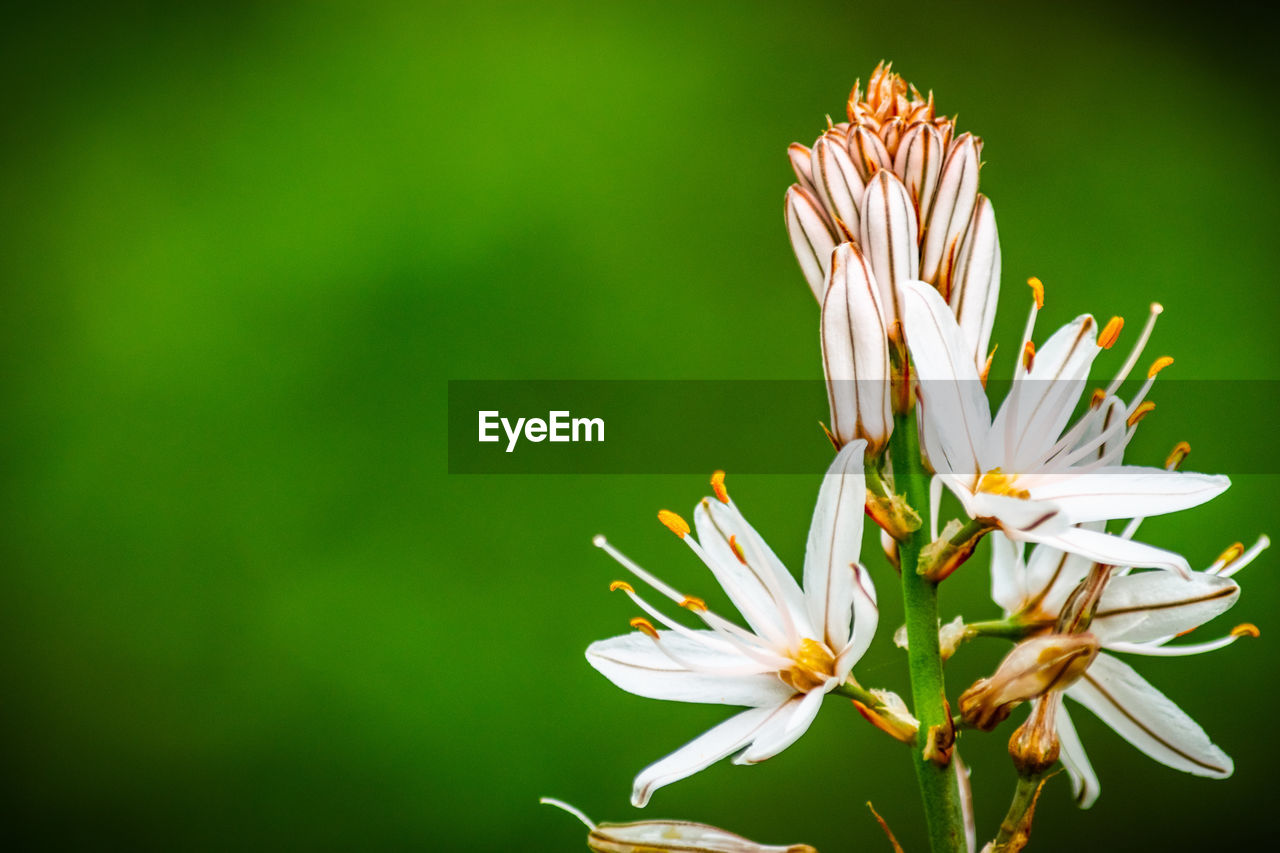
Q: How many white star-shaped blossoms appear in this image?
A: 3